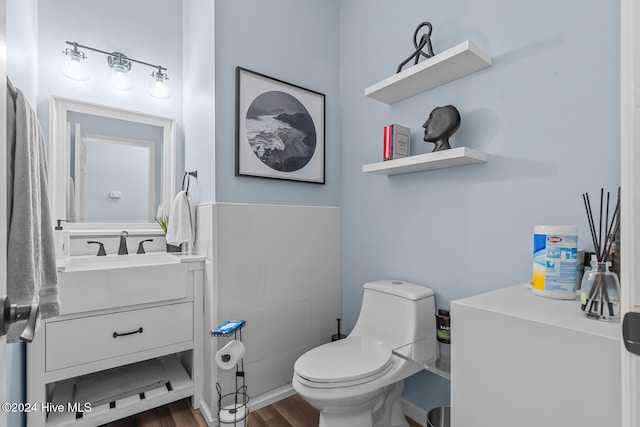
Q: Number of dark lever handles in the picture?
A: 2